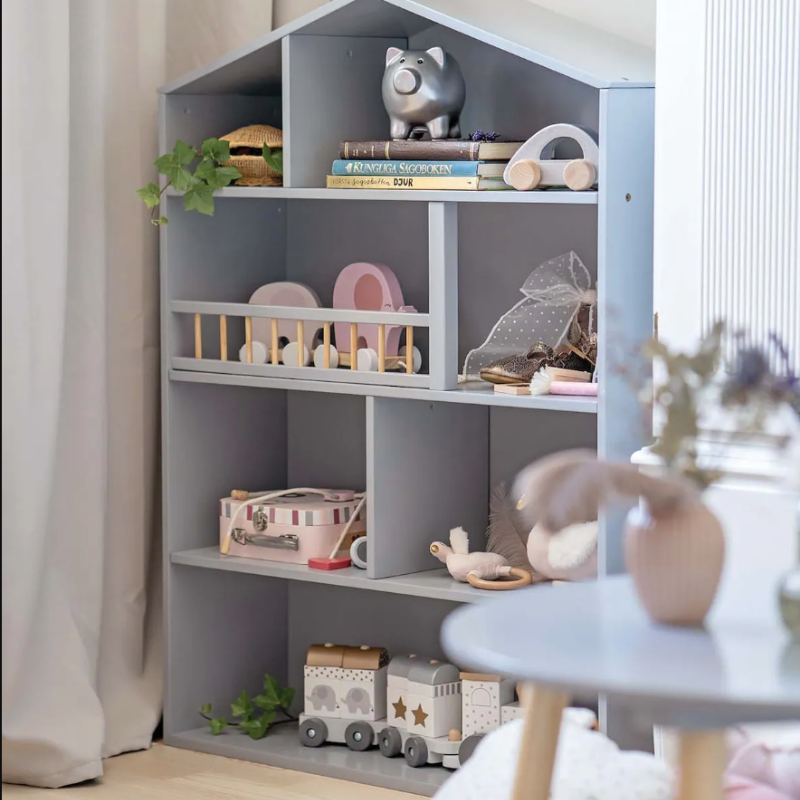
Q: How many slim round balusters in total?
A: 9